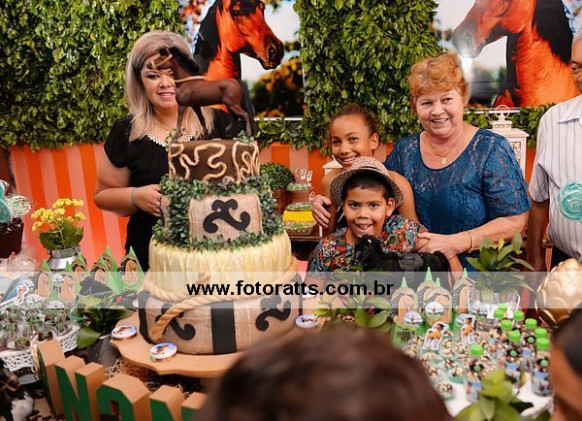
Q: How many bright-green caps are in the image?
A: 9